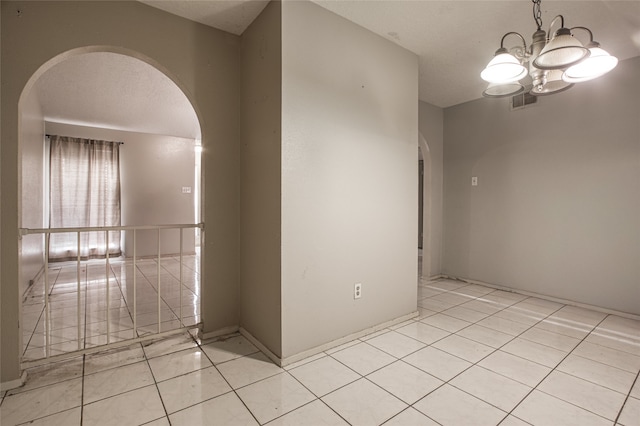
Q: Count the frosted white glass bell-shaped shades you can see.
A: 5